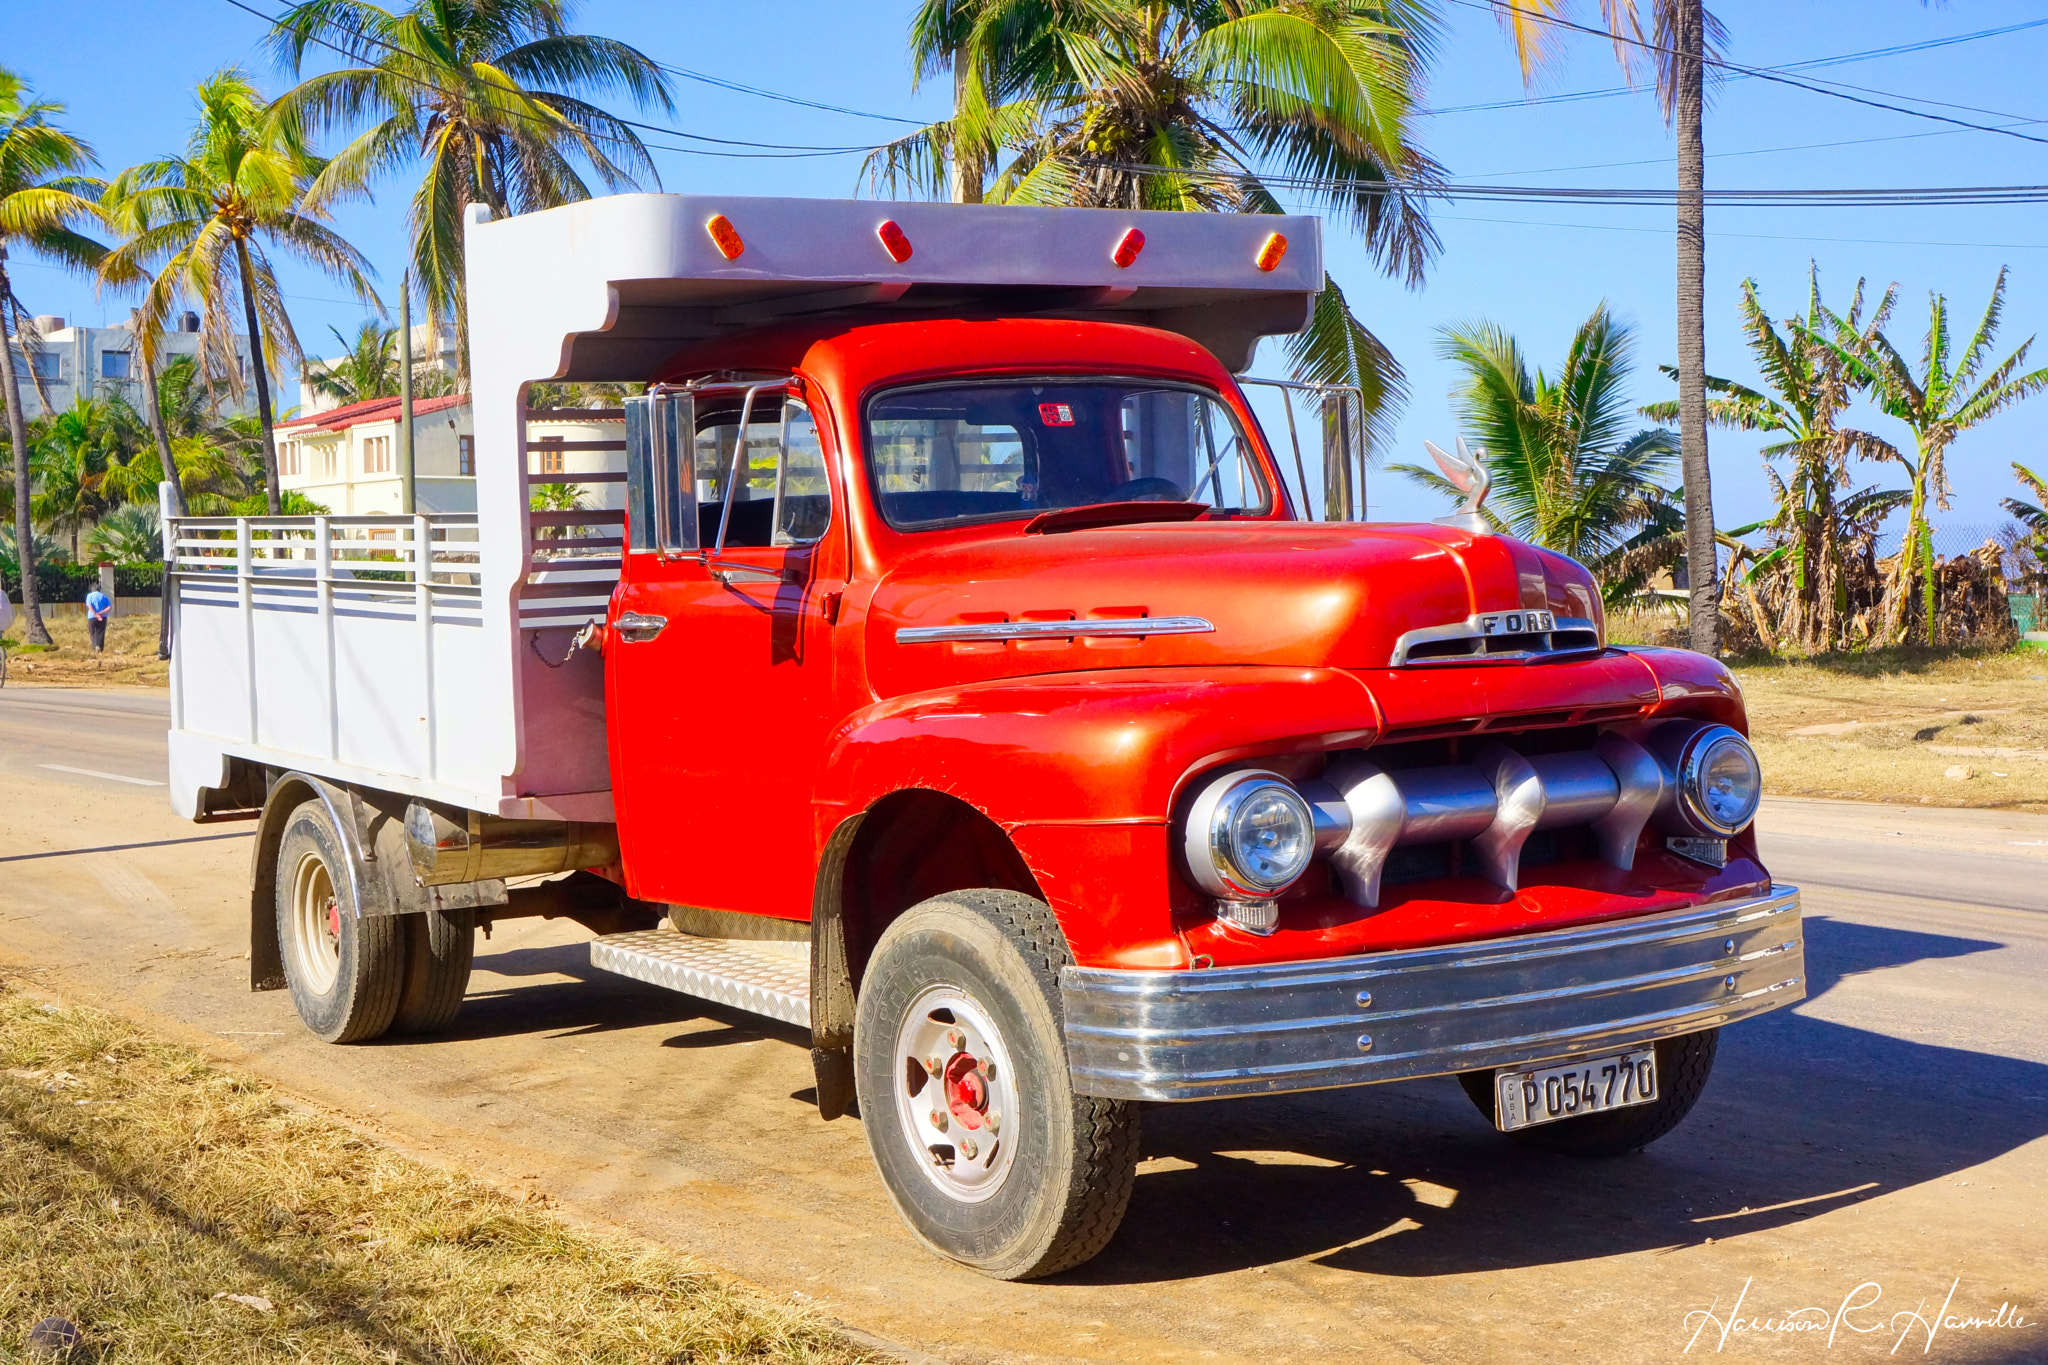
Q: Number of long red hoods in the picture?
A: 1